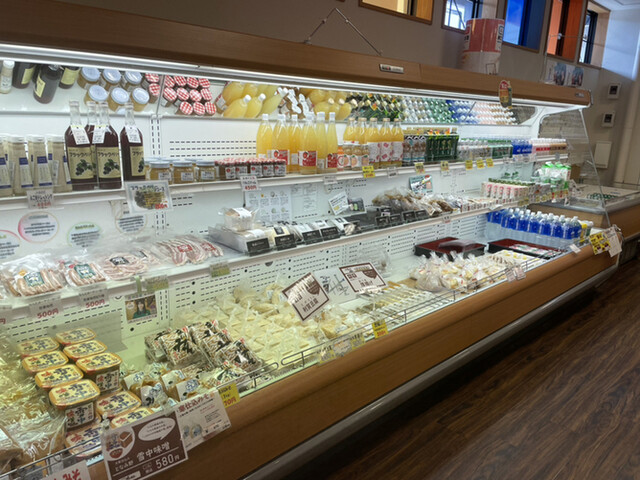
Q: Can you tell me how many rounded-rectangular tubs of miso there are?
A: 10